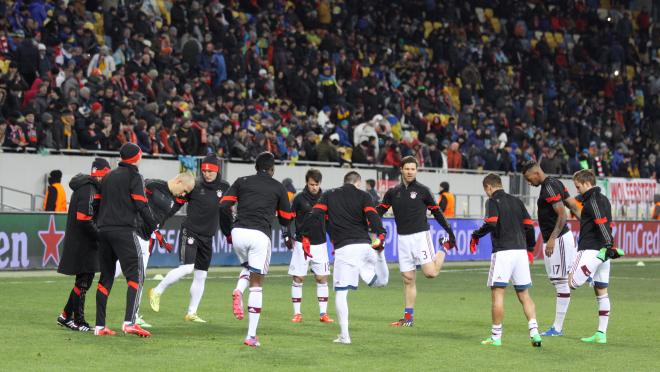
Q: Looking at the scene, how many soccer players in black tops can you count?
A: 11